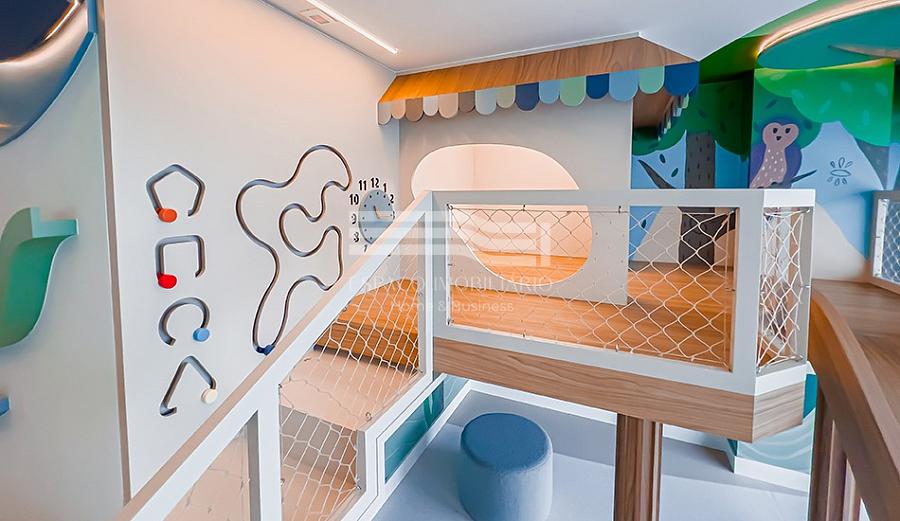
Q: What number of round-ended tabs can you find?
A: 15